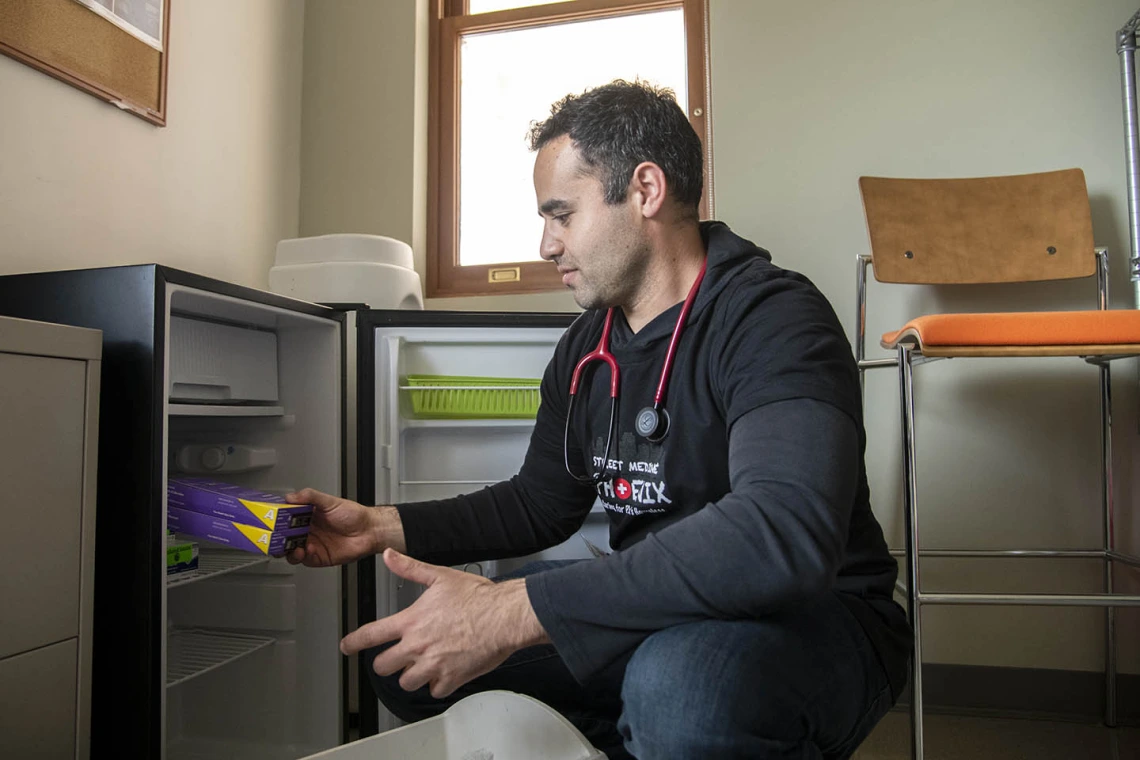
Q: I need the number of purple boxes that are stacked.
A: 2